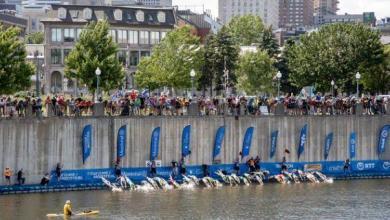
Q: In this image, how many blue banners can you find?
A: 11